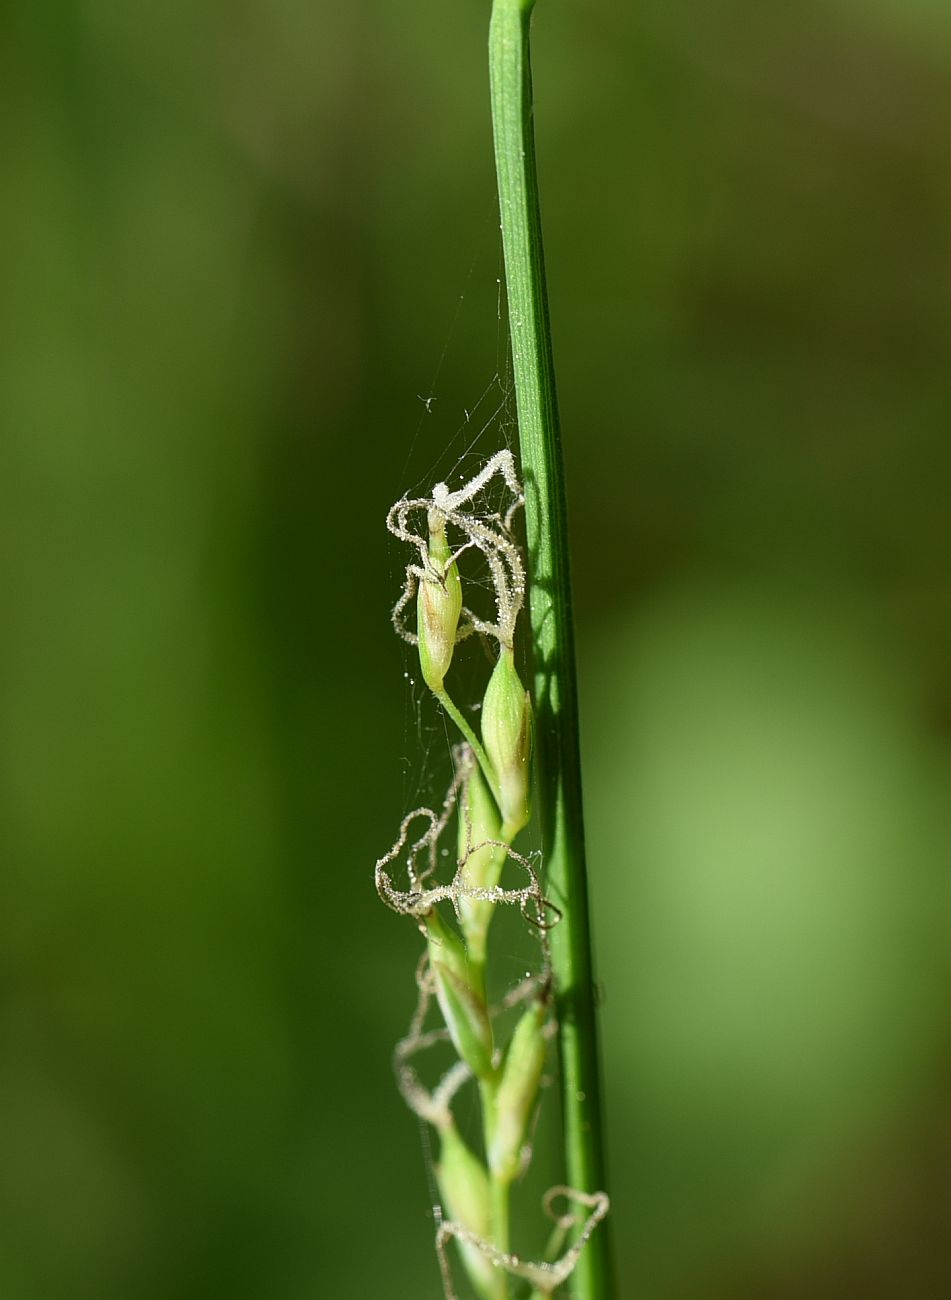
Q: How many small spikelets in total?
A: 6